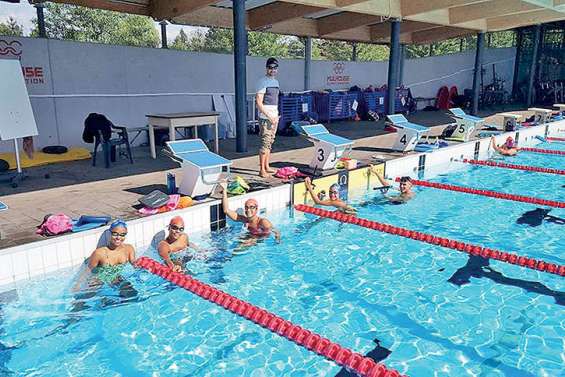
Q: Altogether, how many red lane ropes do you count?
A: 6